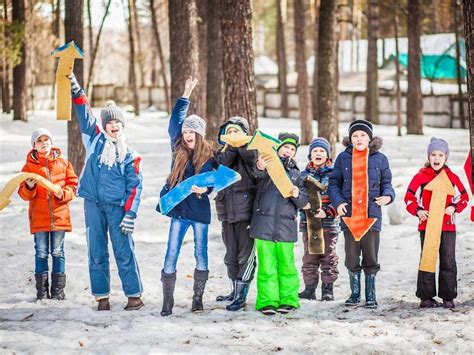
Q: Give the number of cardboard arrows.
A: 8